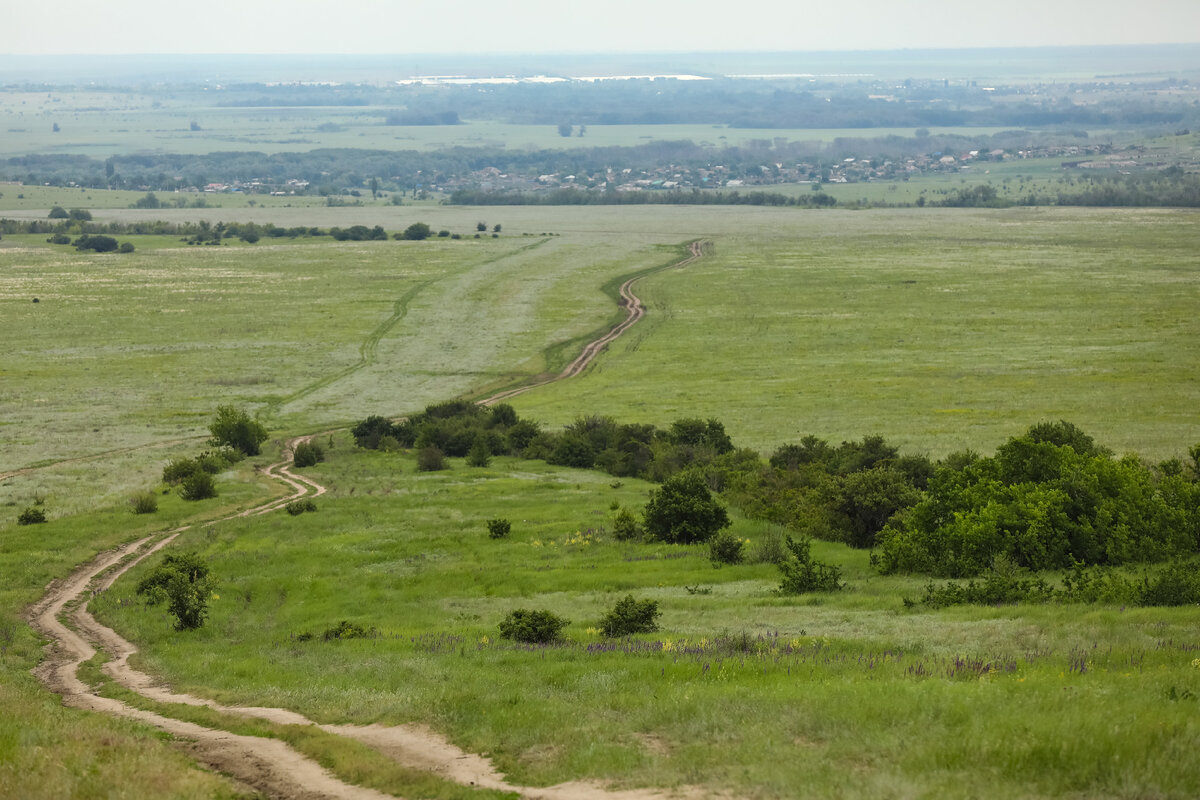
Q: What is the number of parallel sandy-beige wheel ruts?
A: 2